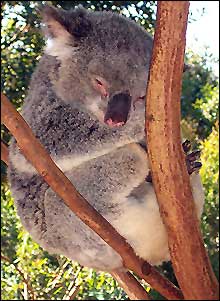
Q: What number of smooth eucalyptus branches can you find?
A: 3